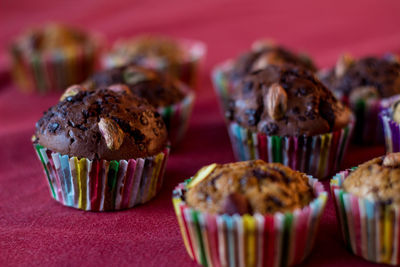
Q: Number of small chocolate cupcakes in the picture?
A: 5